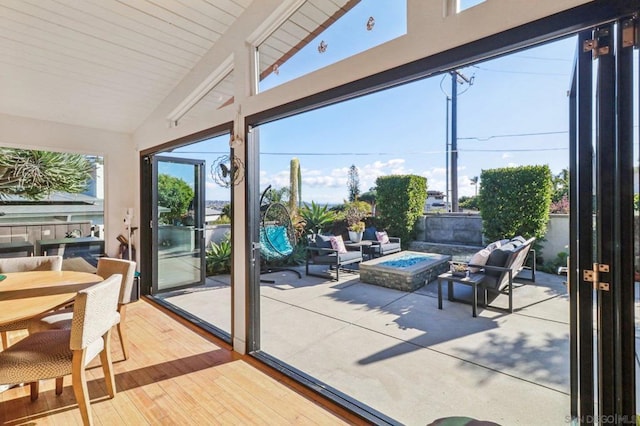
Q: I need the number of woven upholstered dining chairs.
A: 3